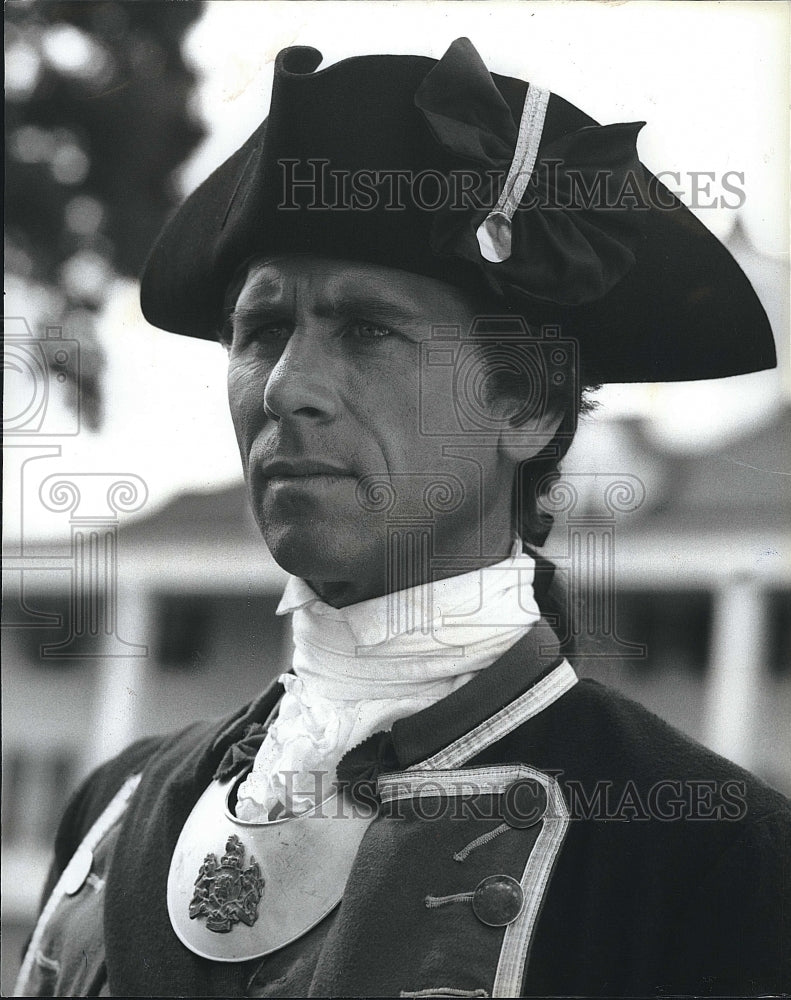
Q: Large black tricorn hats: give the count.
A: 1